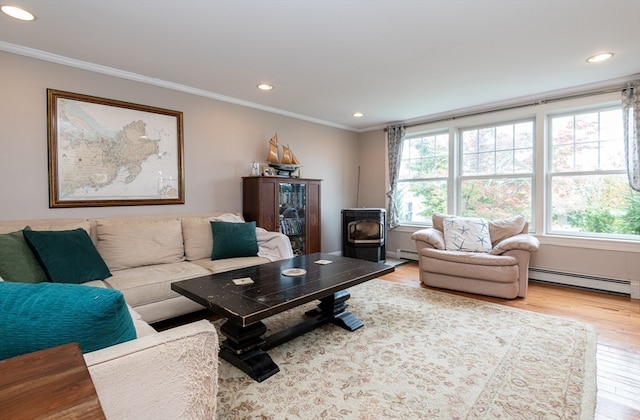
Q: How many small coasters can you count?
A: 2